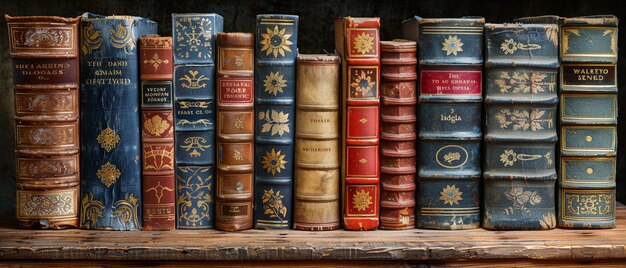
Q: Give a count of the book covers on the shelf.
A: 12